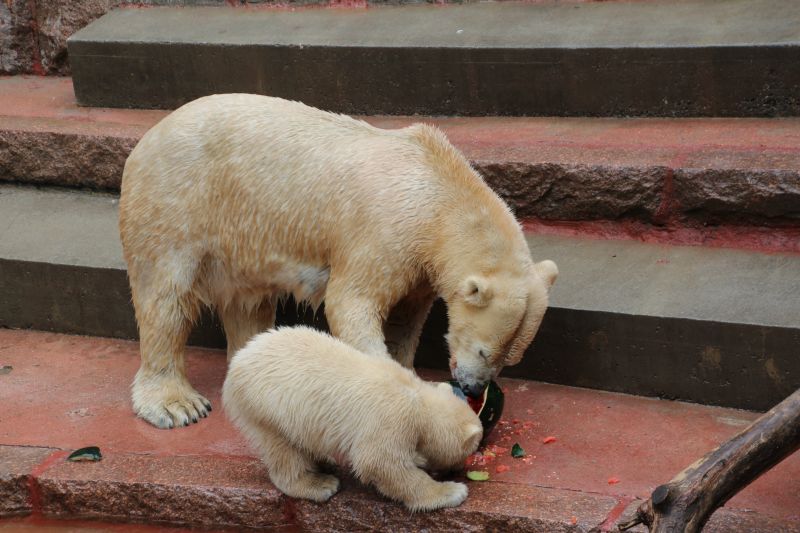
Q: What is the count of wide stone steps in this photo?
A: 4